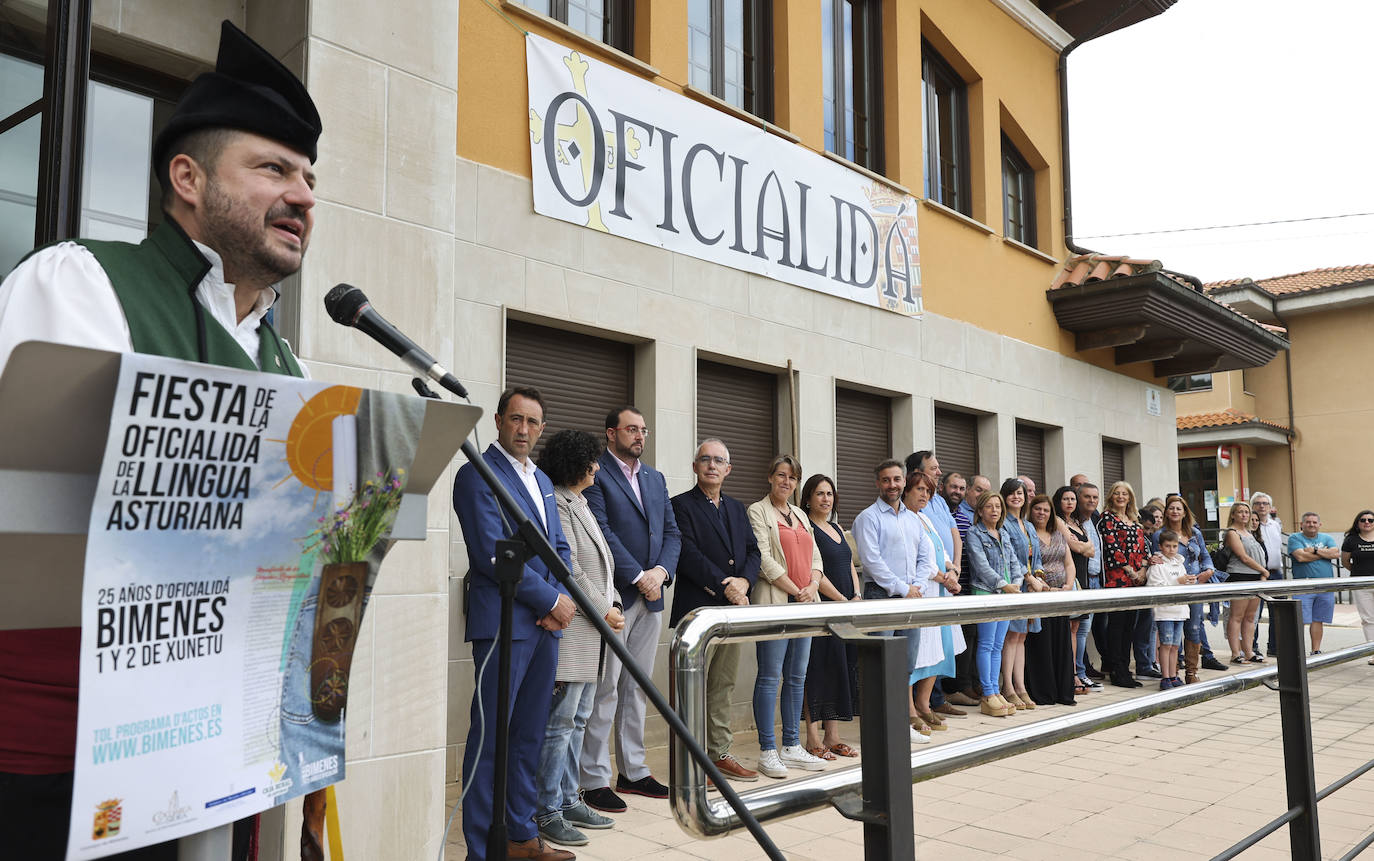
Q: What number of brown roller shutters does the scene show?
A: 6